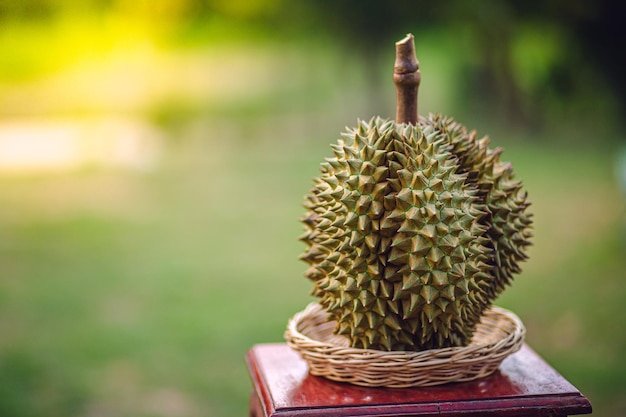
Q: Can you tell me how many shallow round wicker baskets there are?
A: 1